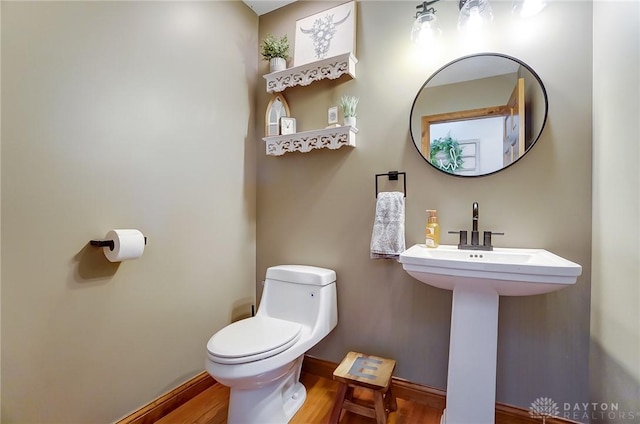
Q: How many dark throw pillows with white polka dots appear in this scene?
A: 0